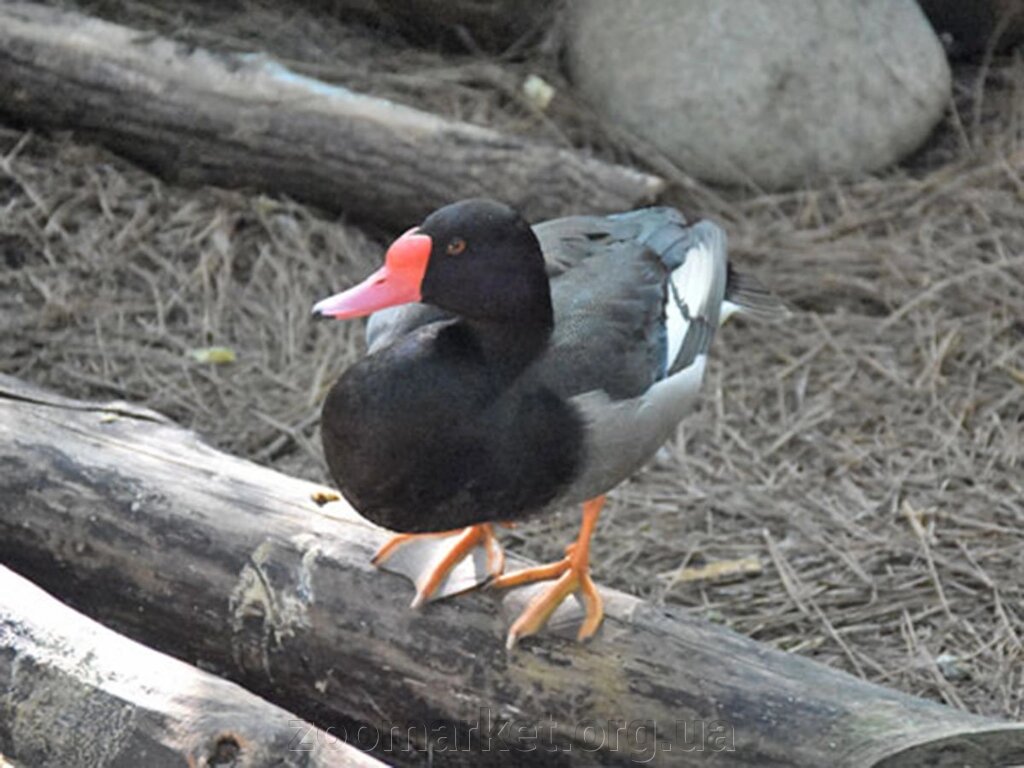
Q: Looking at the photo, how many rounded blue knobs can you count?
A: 0